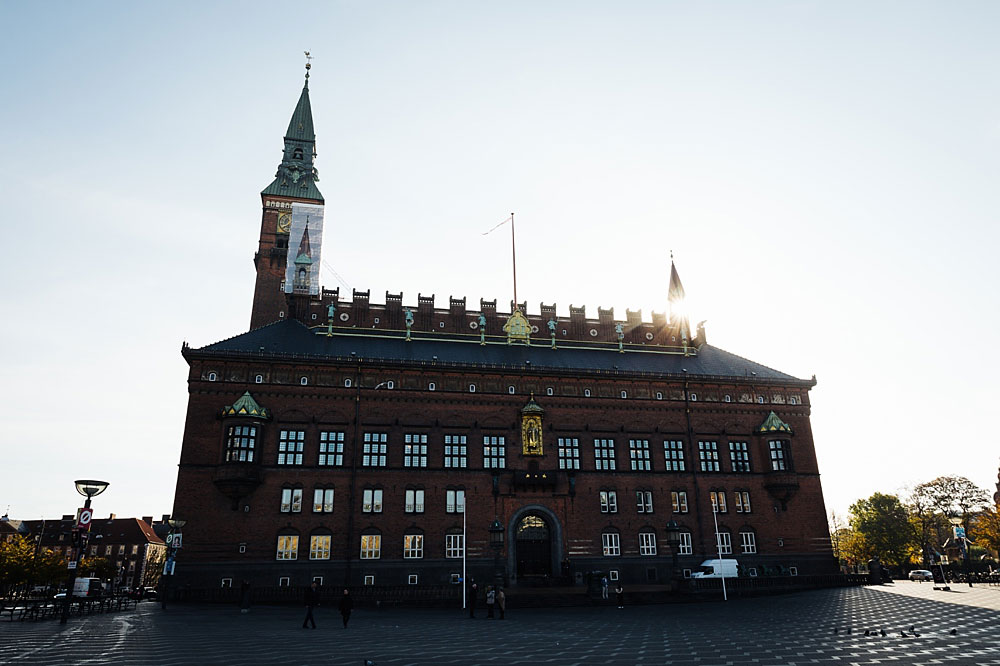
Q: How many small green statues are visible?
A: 6